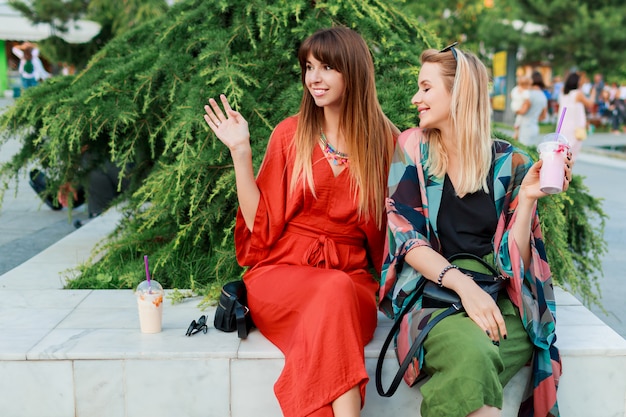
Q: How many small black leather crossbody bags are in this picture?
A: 2